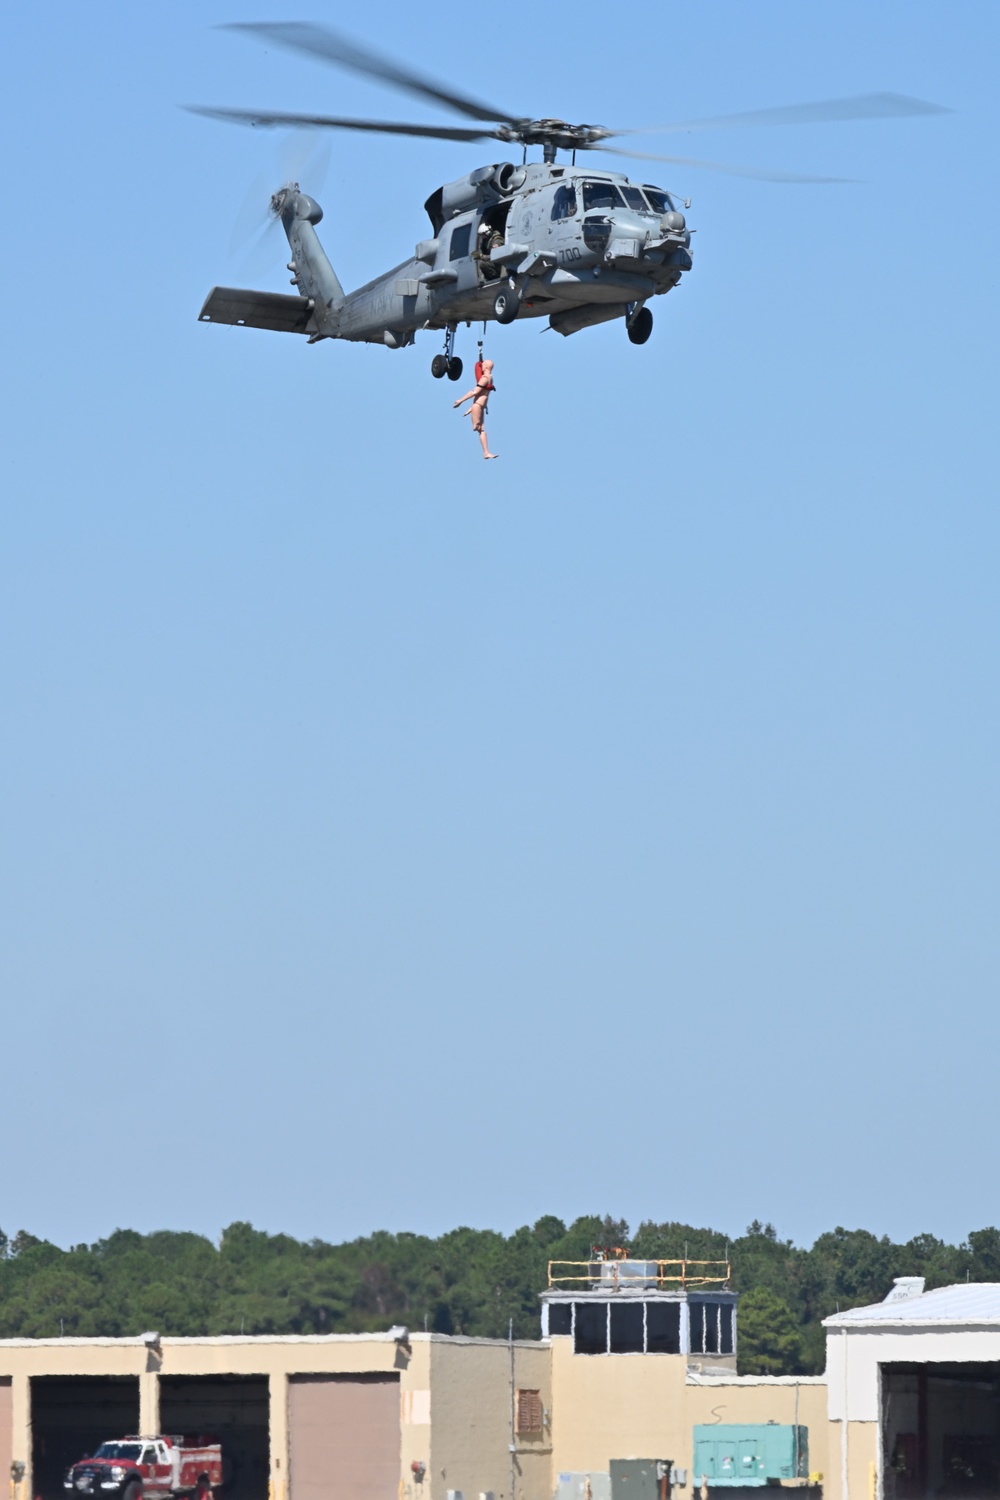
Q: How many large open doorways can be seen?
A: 3